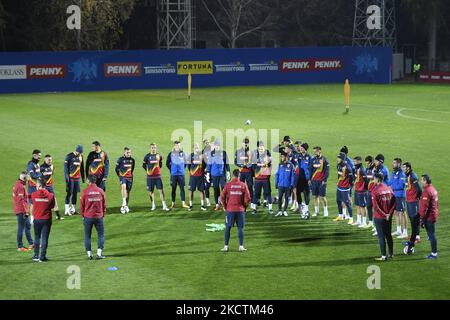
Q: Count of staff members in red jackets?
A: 6